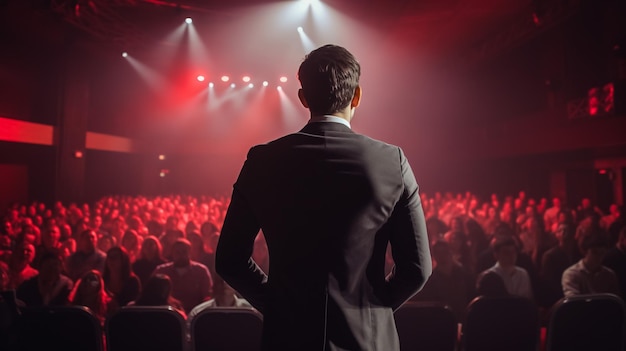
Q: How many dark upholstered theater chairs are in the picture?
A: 6